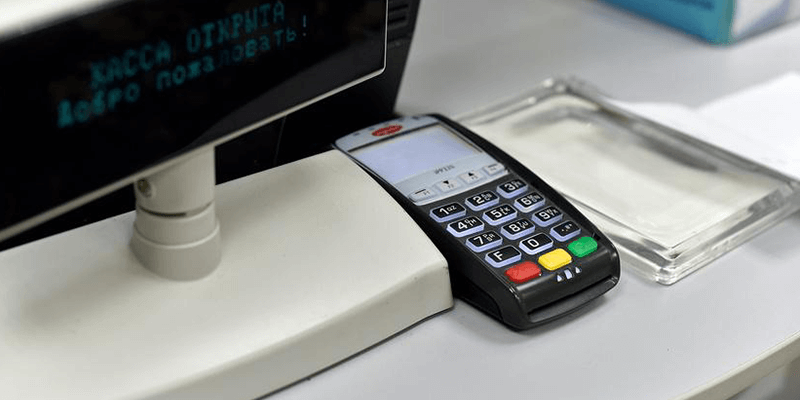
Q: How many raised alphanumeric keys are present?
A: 12